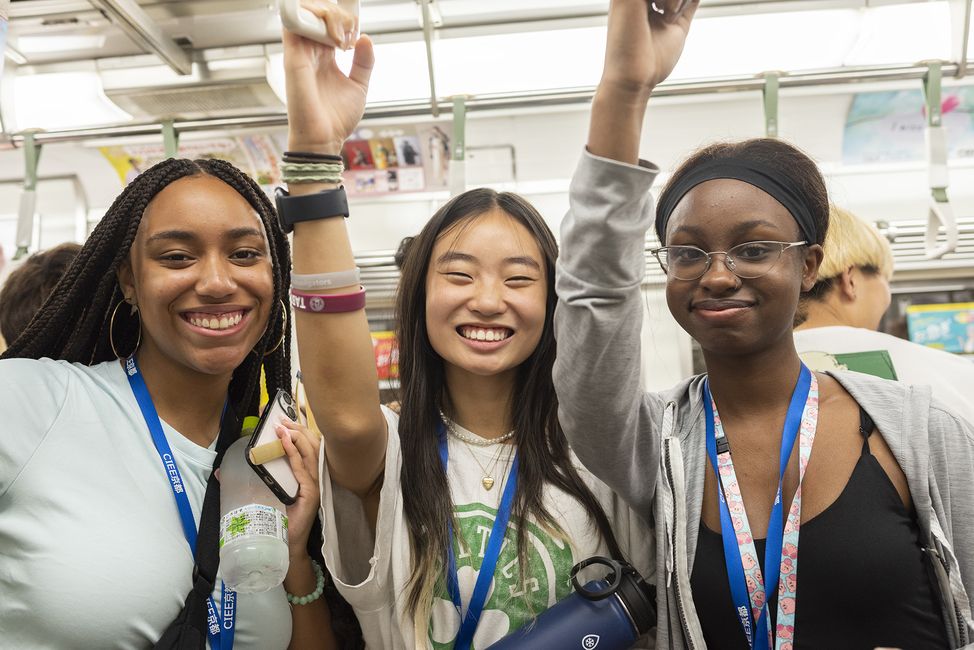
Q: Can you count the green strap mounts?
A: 5